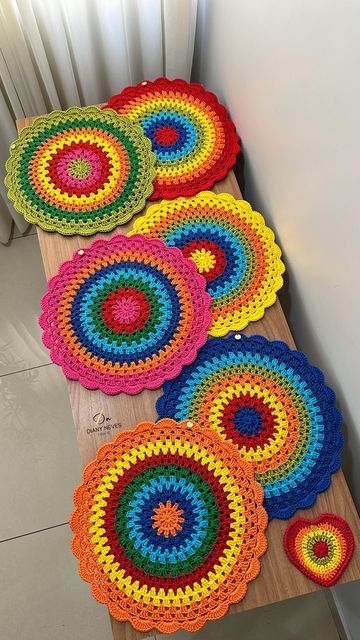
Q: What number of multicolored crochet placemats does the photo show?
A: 6